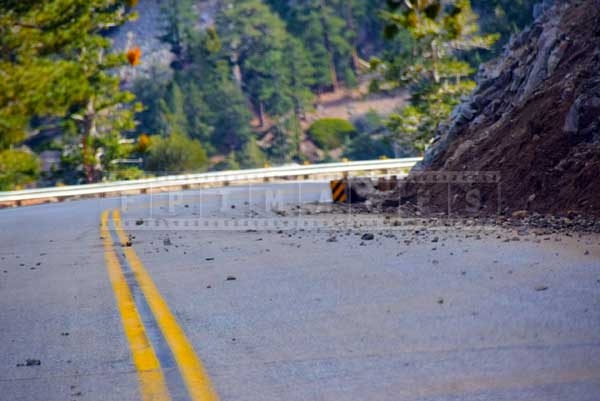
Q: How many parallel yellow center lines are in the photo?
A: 2